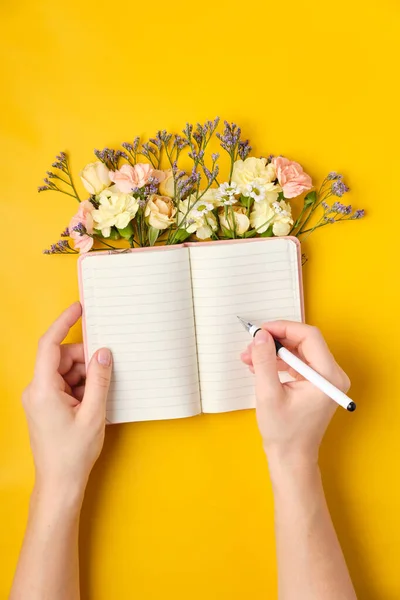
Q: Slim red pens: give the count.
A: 0